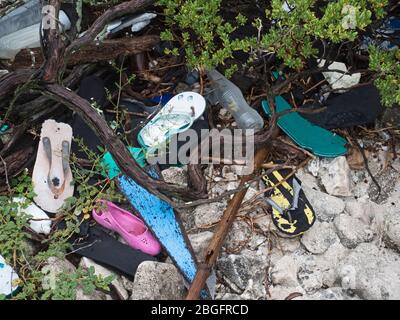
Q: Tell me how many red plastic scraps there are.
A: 0